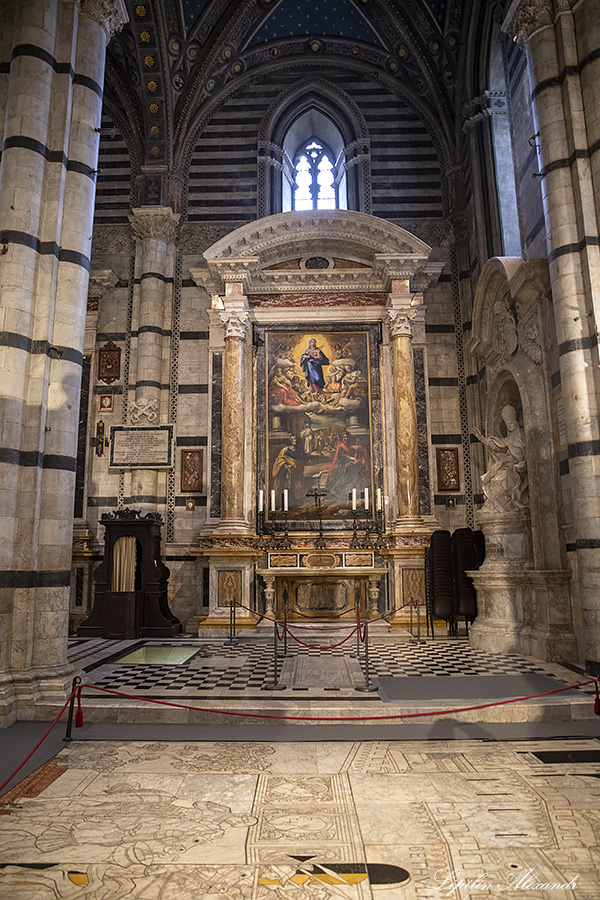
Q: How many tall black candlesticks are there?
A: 6